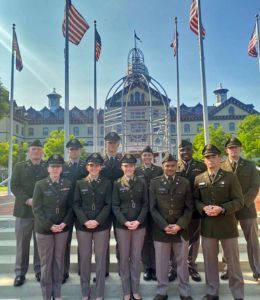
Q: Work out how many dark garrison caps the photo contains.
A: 4